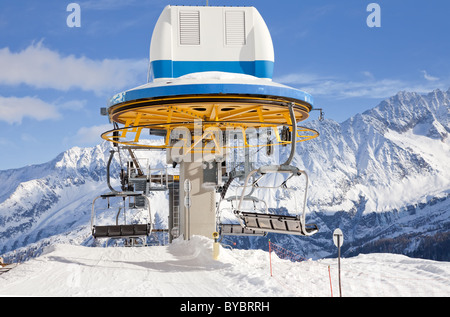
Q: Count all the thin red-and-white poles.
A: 2